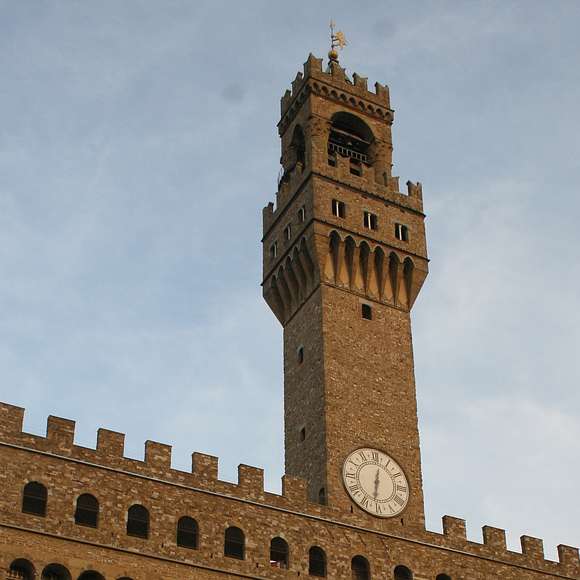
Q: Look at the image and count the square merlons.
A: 11